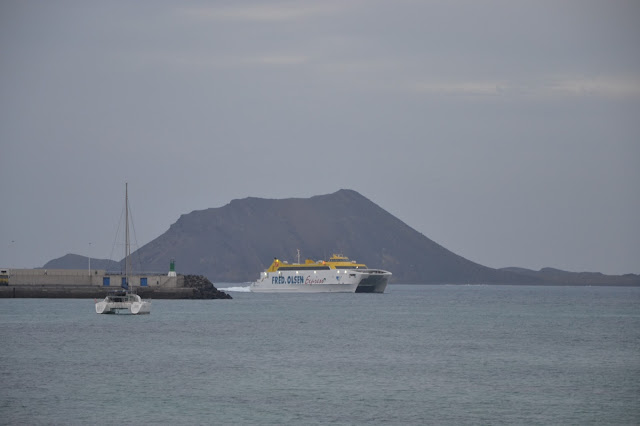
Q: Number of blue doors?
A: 3